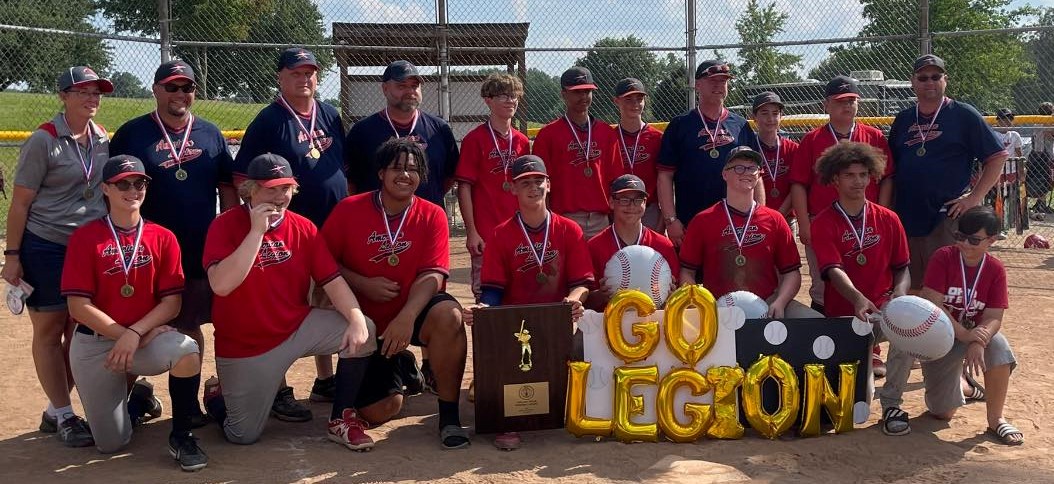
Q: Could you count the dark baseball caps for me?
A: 15